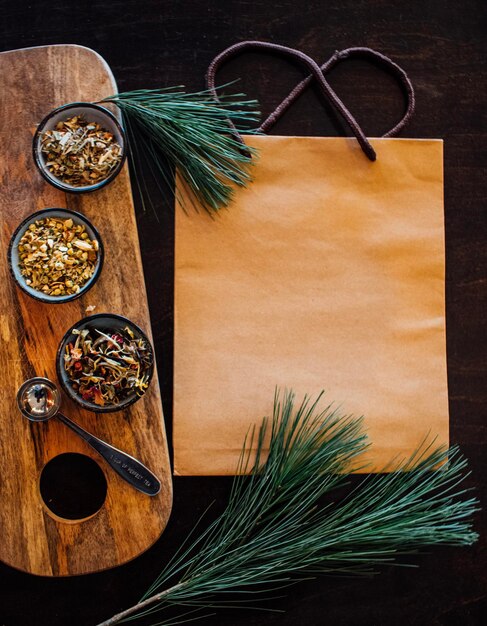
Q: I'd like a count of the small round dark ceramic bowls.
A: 3